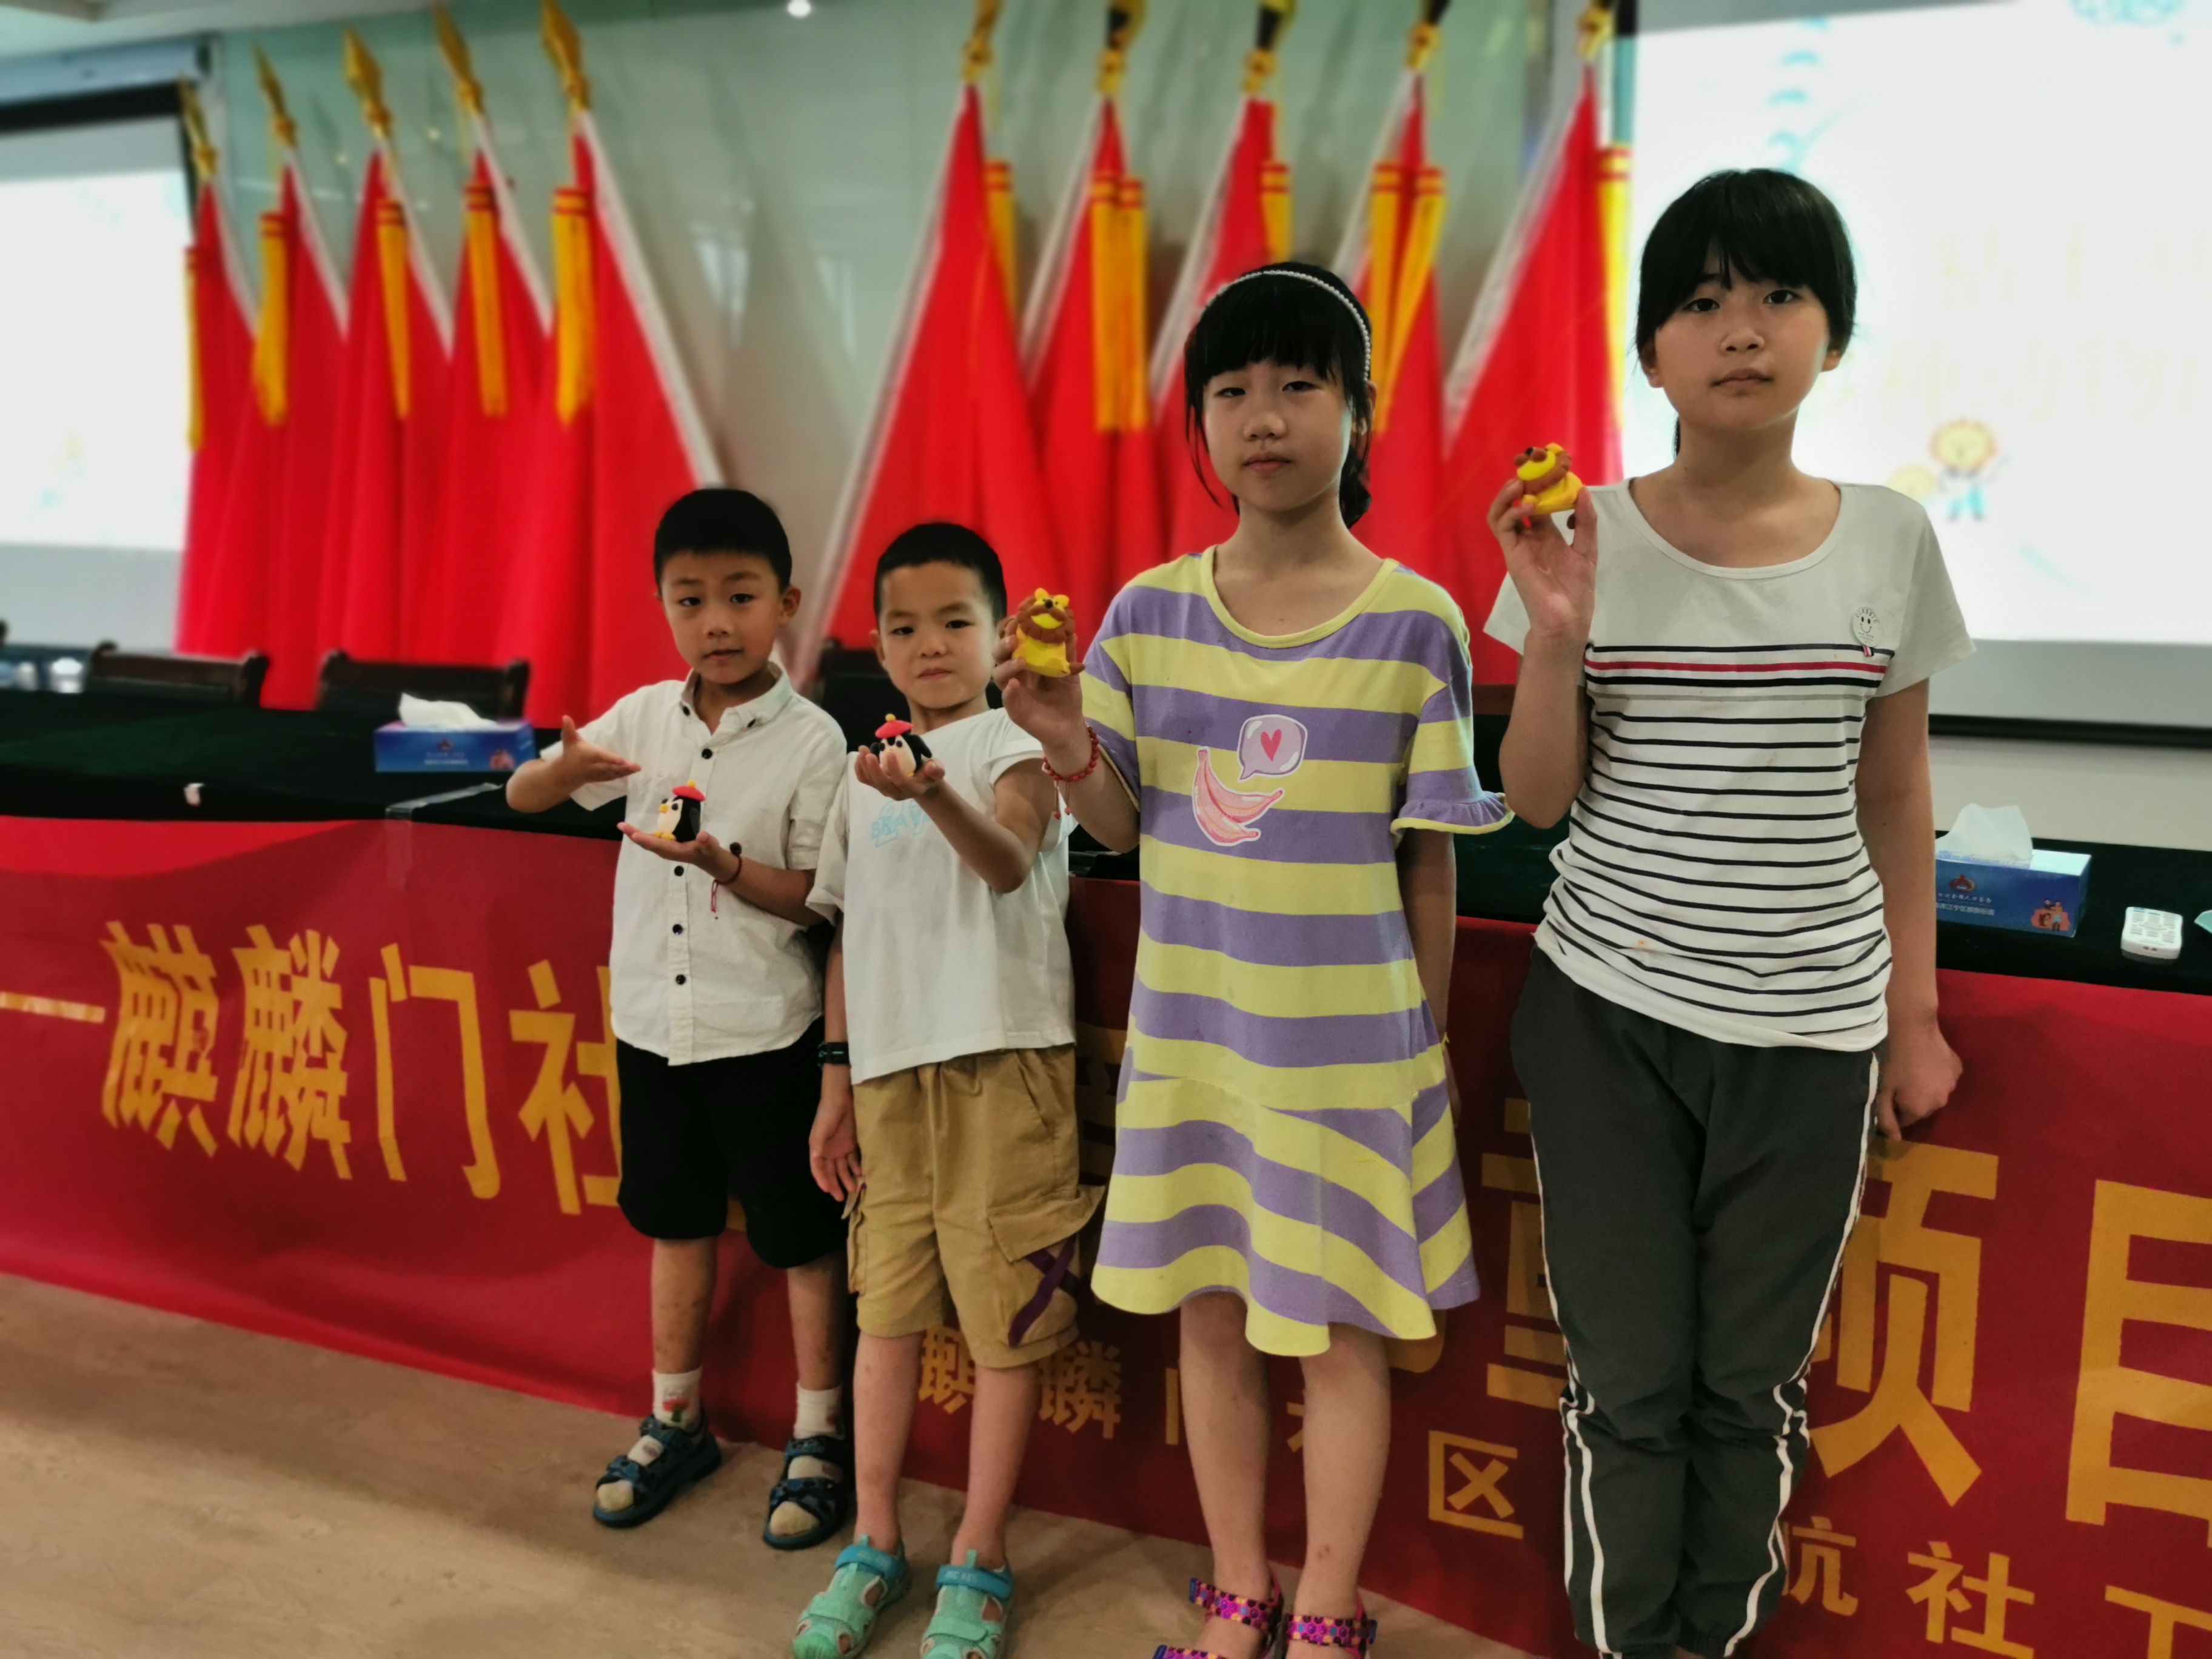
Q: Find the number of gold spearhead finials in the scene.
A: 10